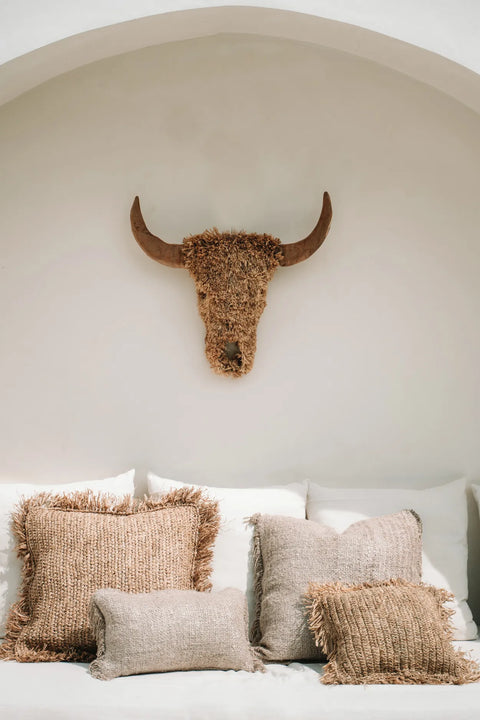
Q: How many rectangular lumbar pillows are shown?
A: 1